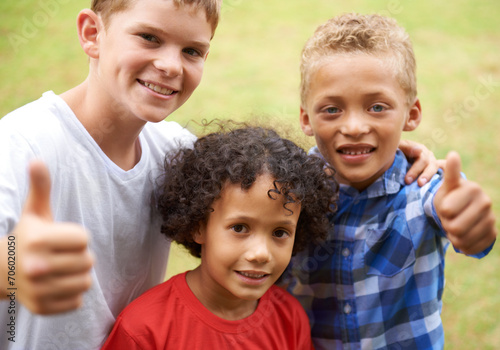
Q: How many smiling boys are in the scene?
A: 3